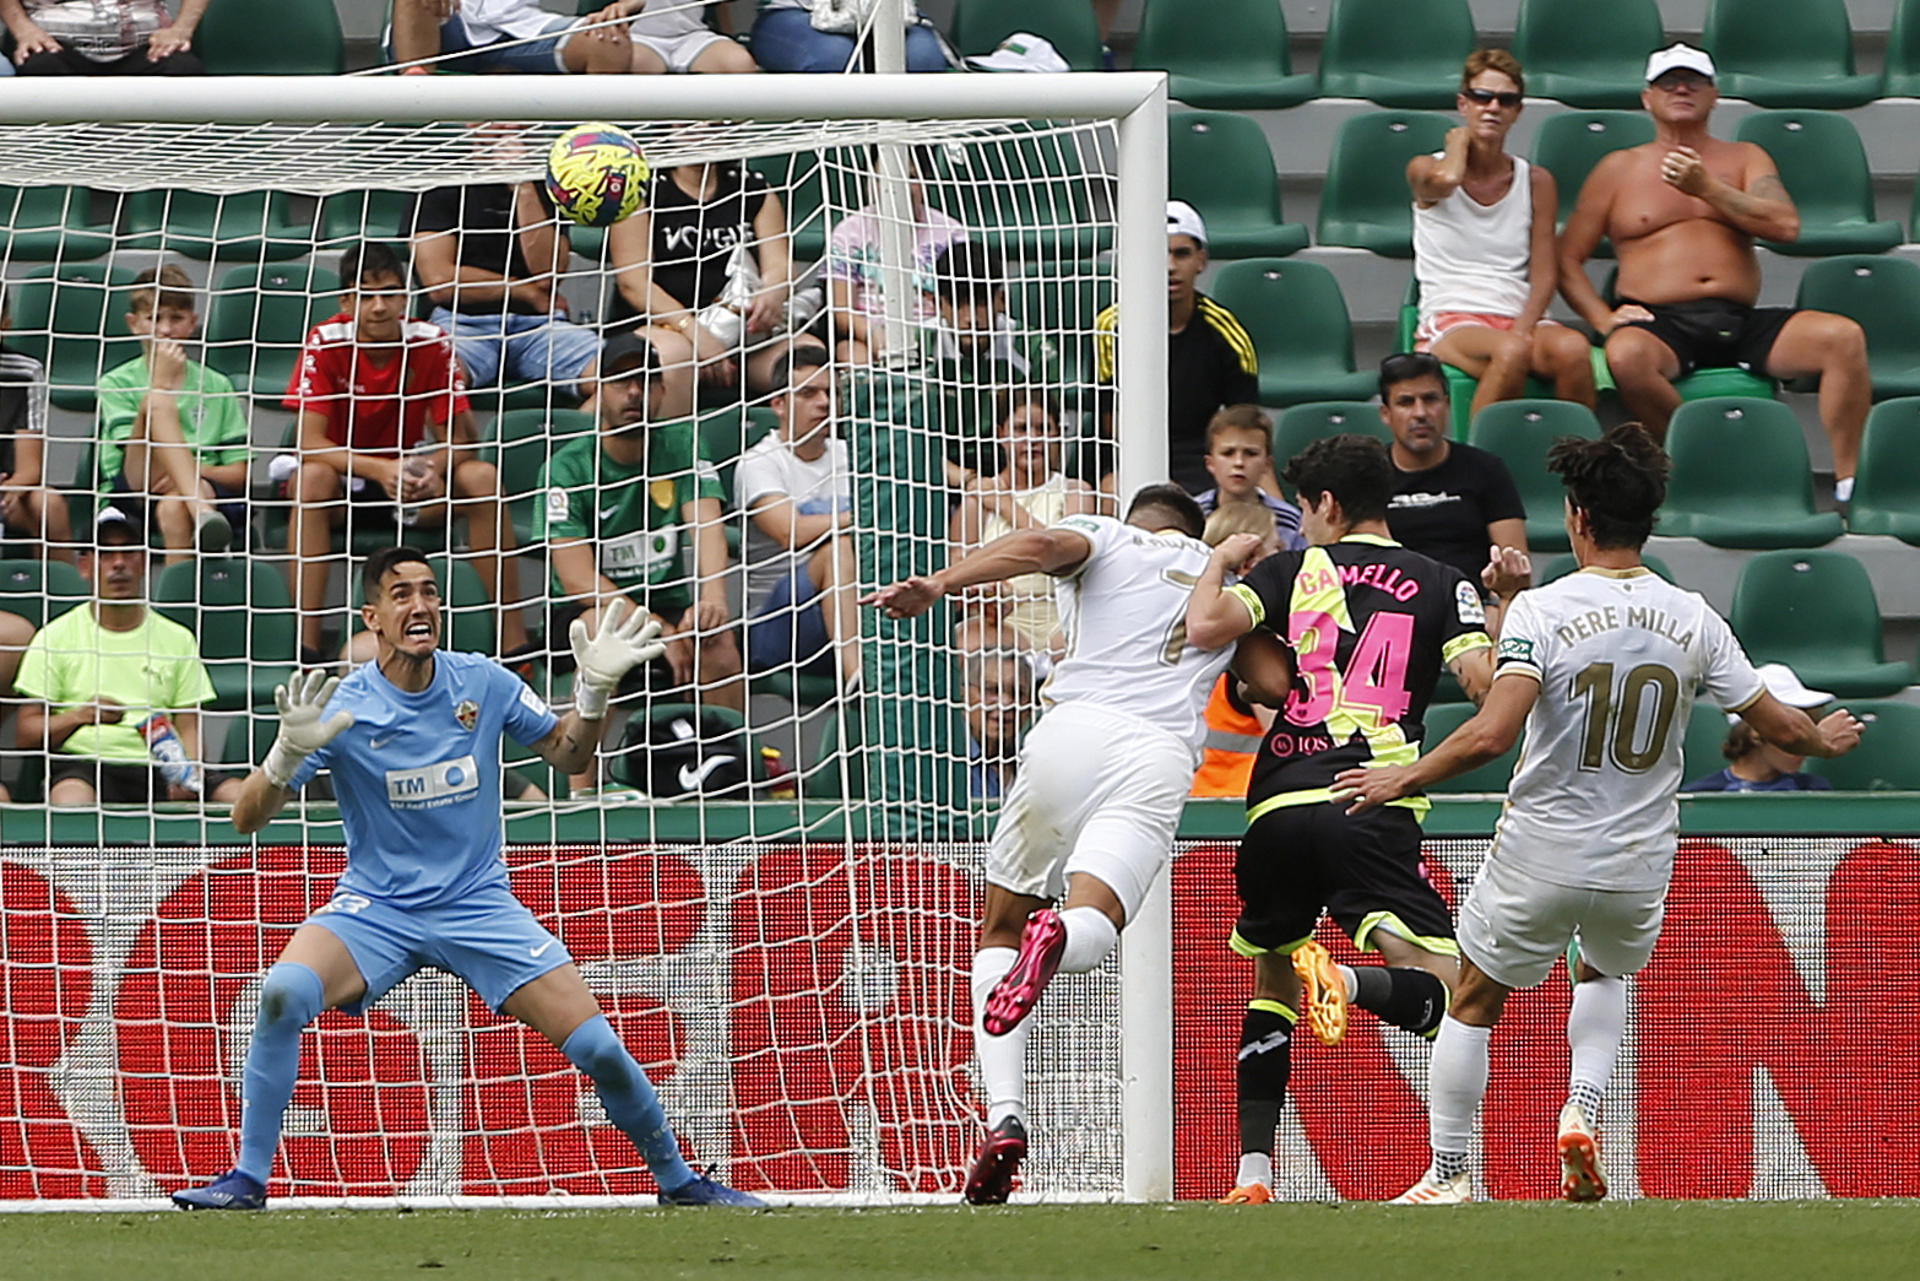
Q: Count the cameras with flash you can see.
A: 0